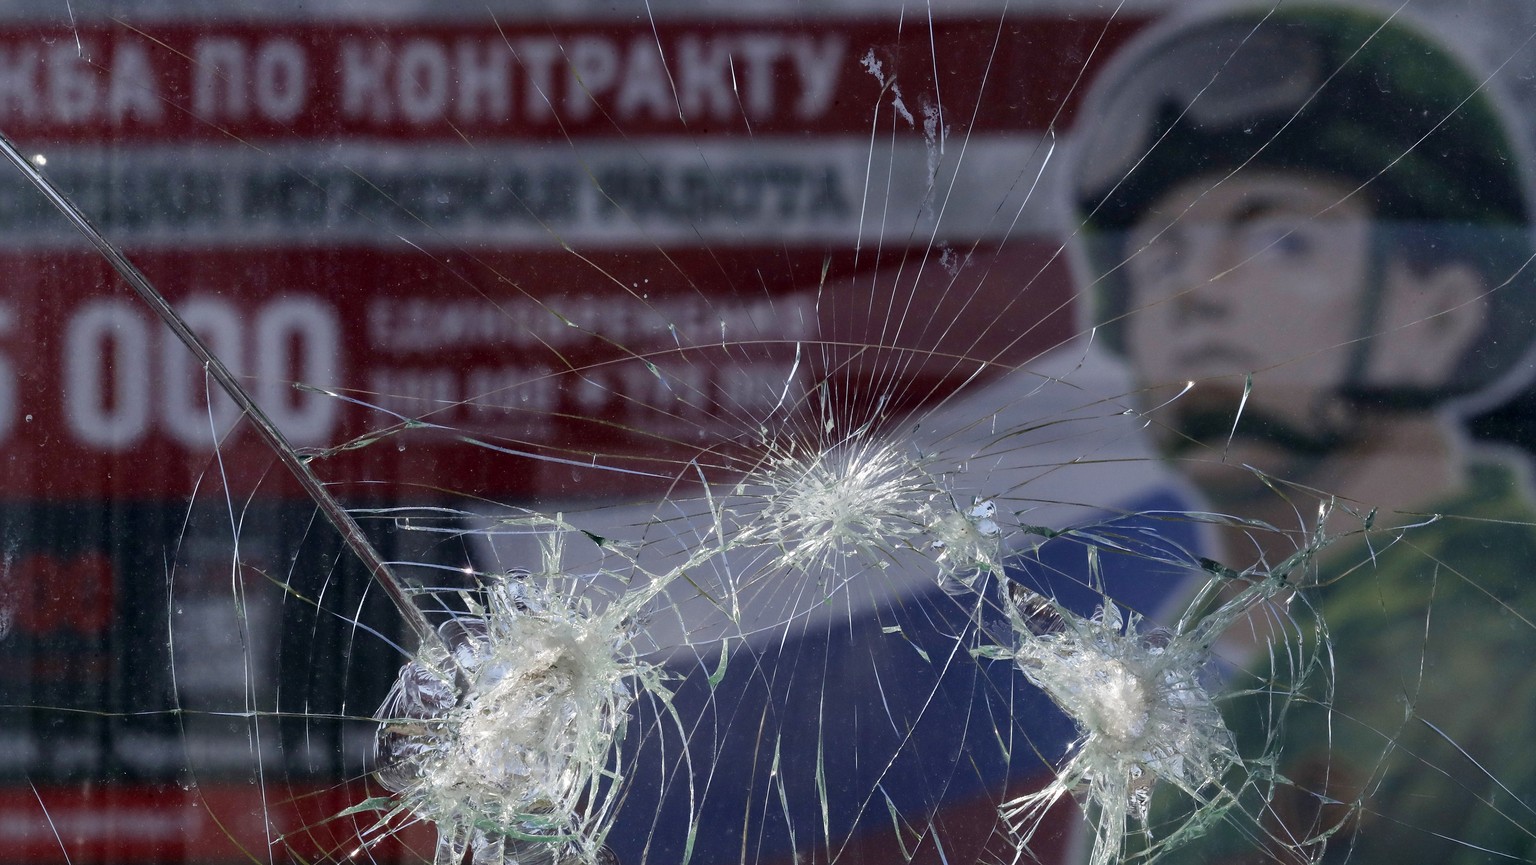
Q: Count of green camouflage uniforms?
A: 1